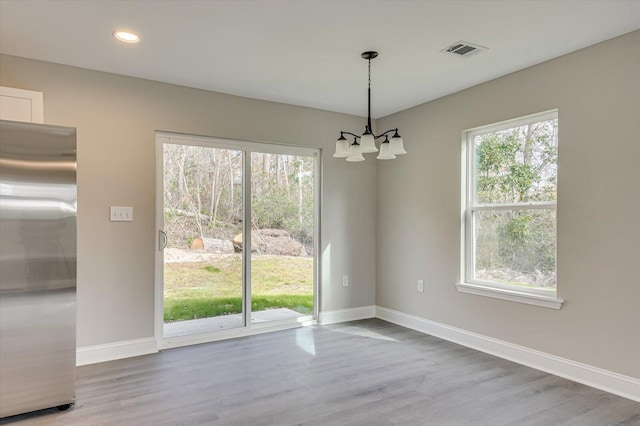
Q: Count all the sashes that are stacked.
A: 2